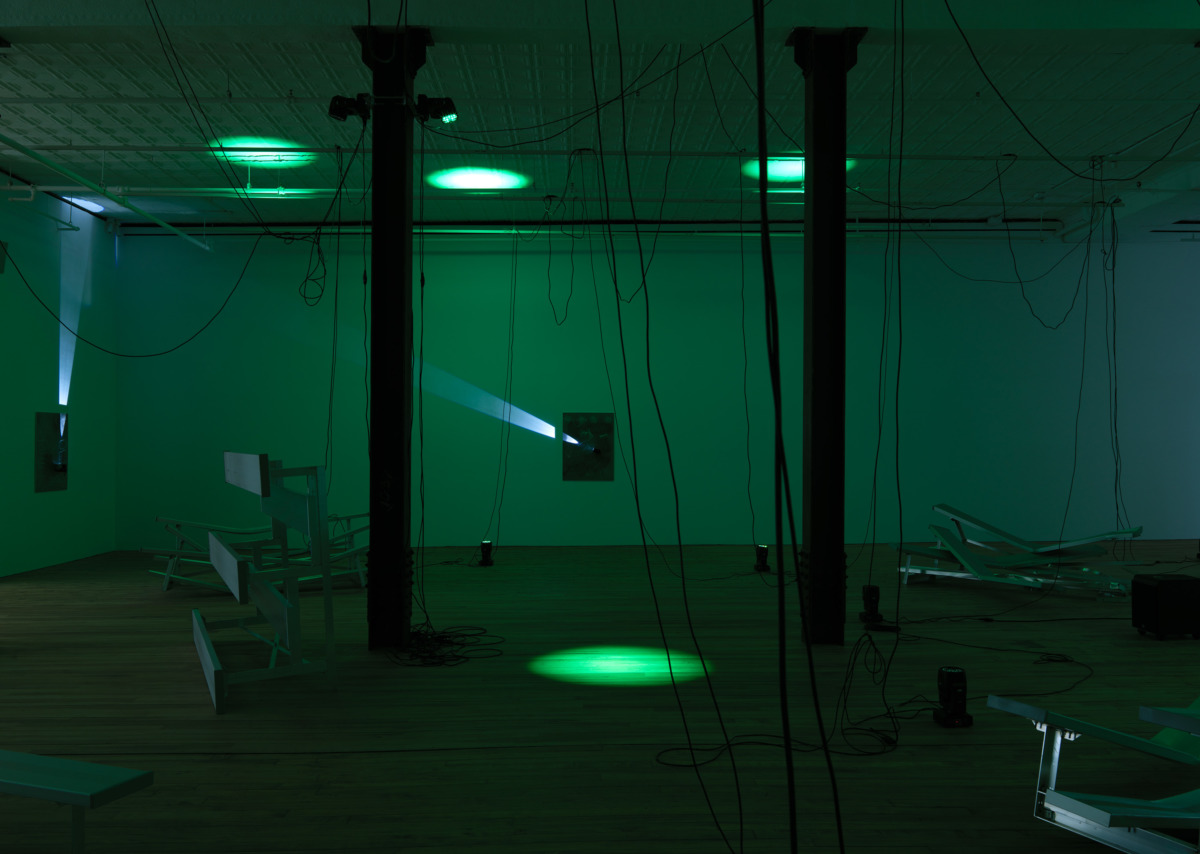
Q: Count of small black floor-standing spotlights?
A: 4